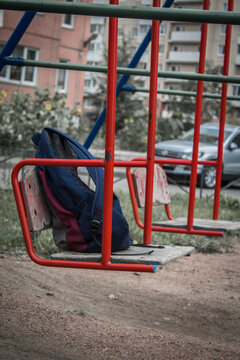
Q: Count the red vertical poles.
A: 4